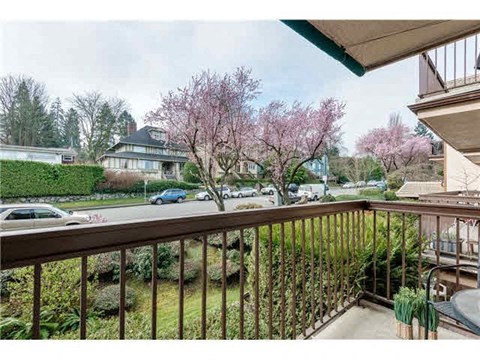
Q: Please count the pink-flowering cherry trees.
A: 3